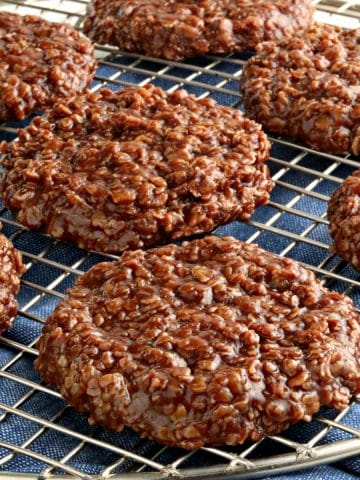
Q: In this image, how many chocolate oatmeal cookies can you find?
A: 7